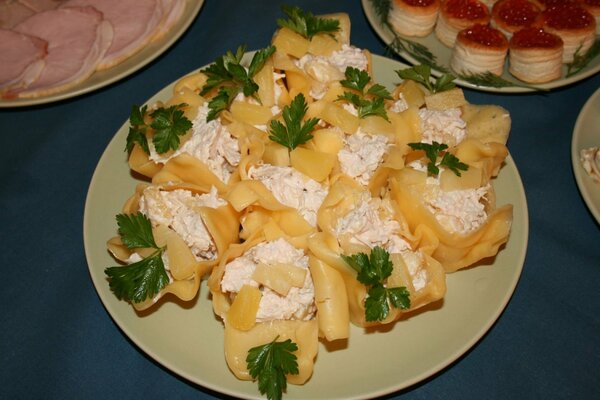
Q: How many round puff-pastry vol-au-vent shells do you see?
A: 8